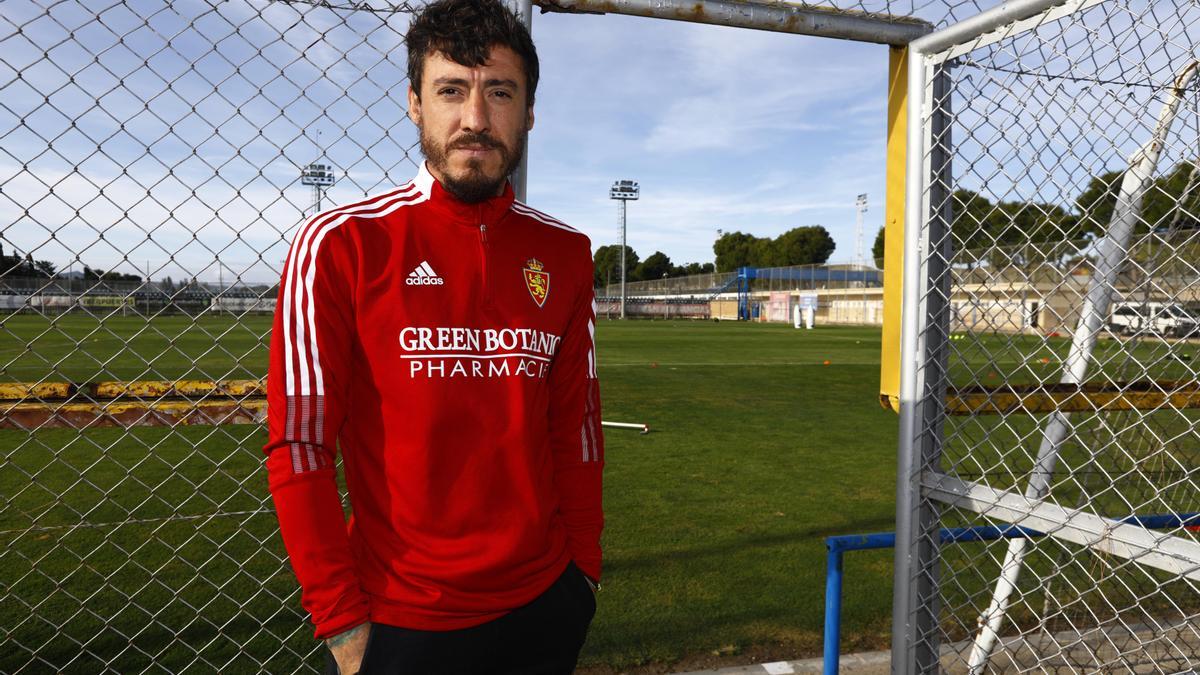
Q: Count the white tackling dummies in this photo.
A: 2